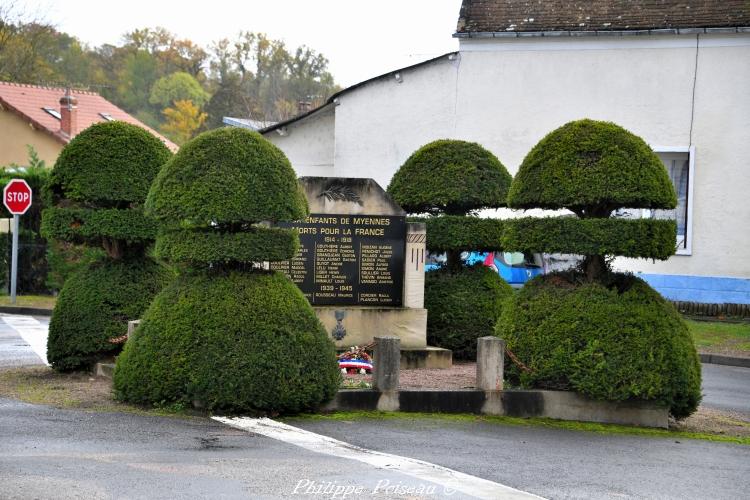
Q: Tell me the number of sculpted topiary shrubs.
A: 4